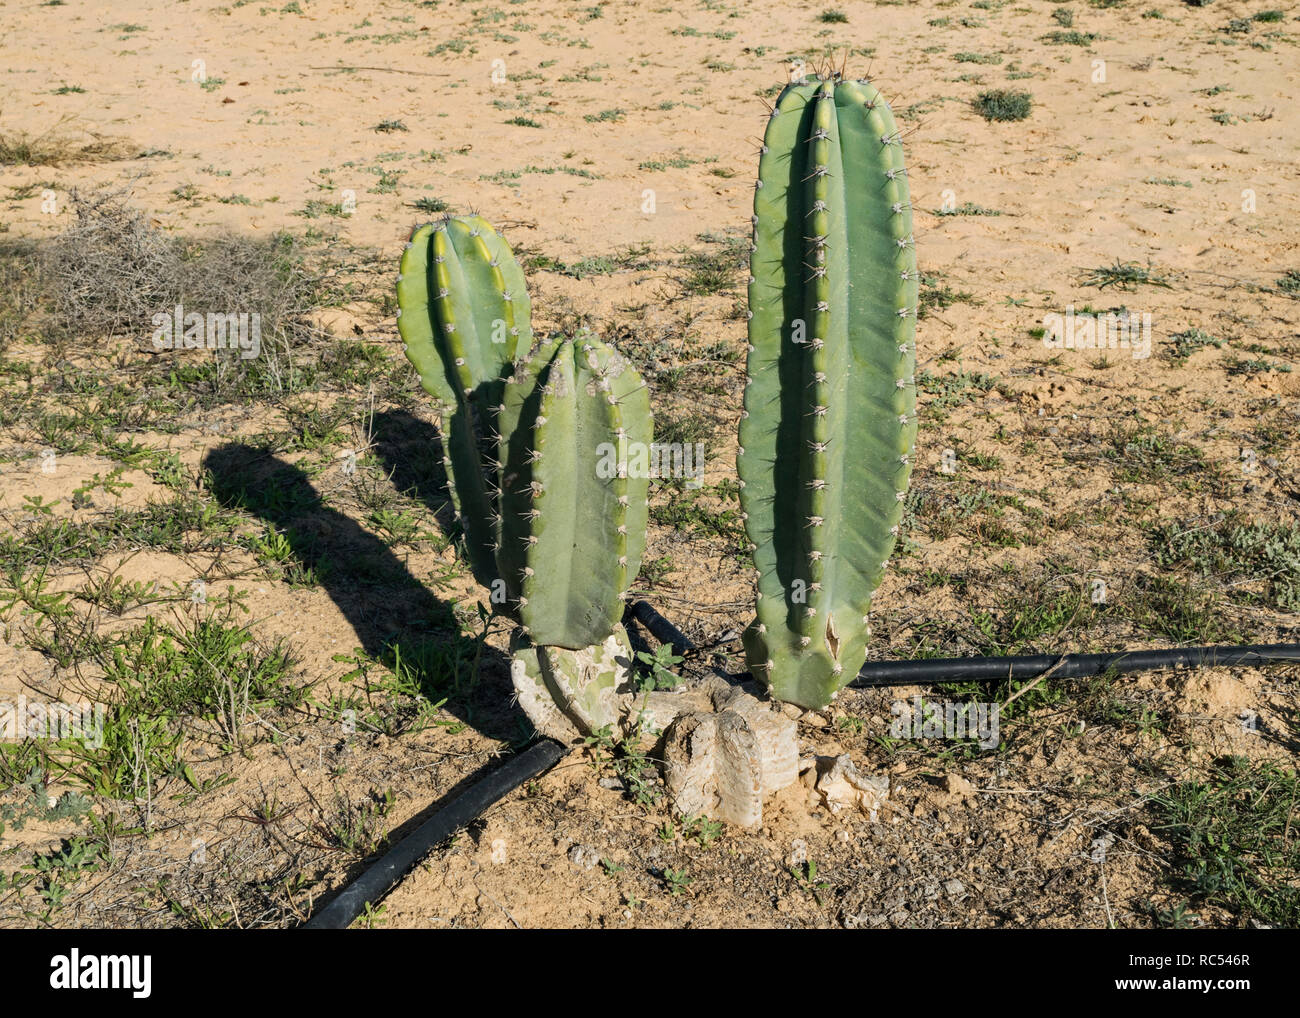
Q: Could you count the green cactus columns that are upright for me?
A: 3